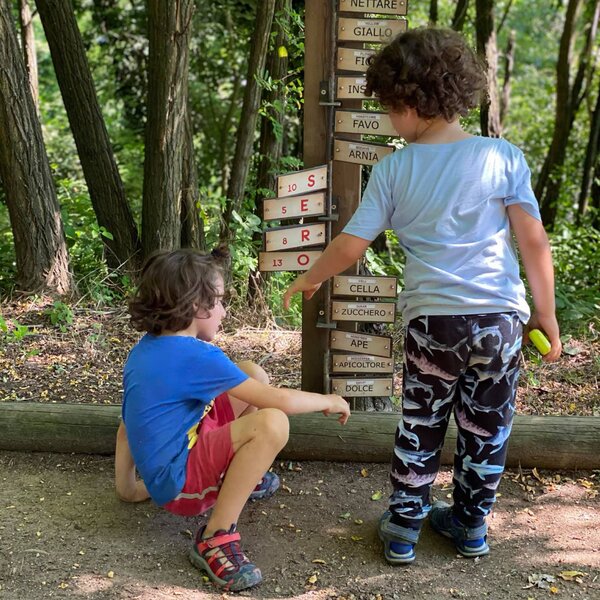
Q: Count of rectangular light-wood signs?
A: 15